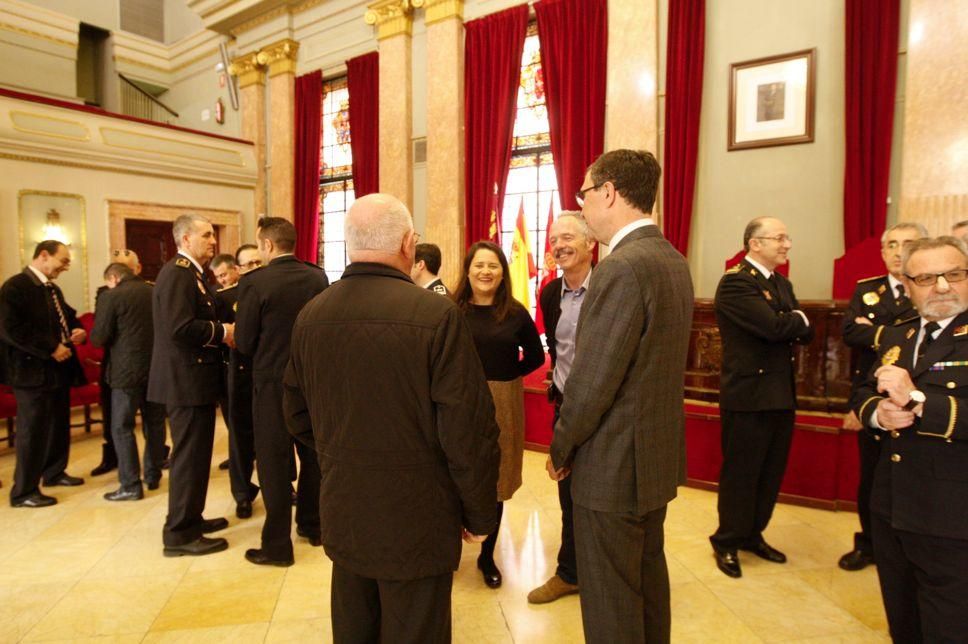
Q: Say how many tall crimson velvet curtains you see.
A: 6